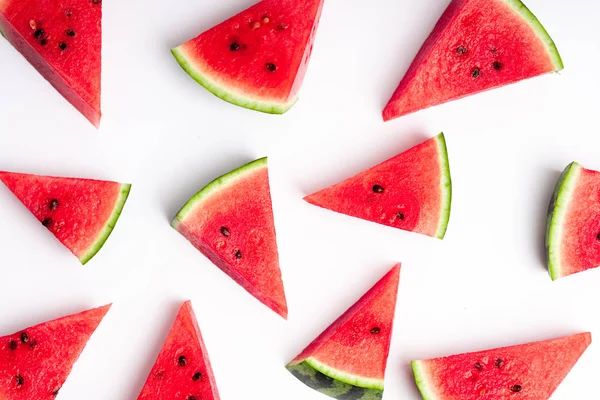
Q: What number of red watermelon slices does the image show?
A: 11